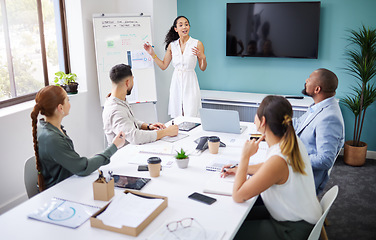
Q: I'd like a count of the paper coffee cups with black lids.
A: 2